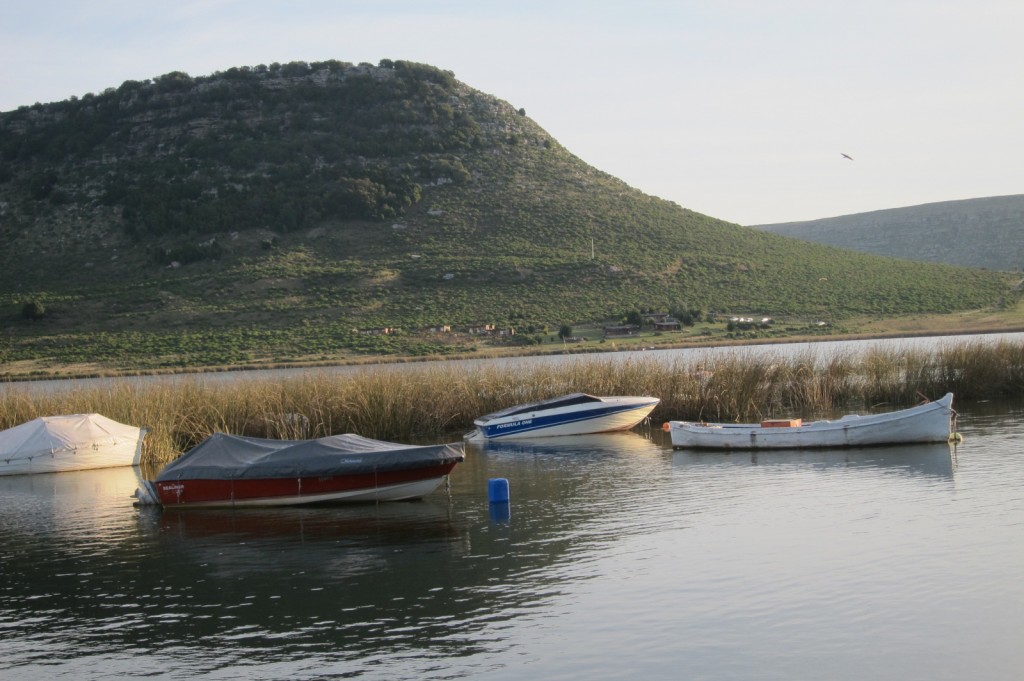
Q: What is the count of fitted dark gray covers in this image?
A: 1